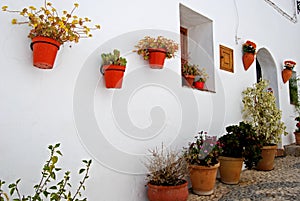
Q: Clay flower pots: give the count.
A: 12